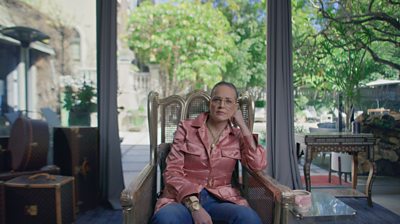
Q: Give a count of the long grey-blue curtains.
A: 2